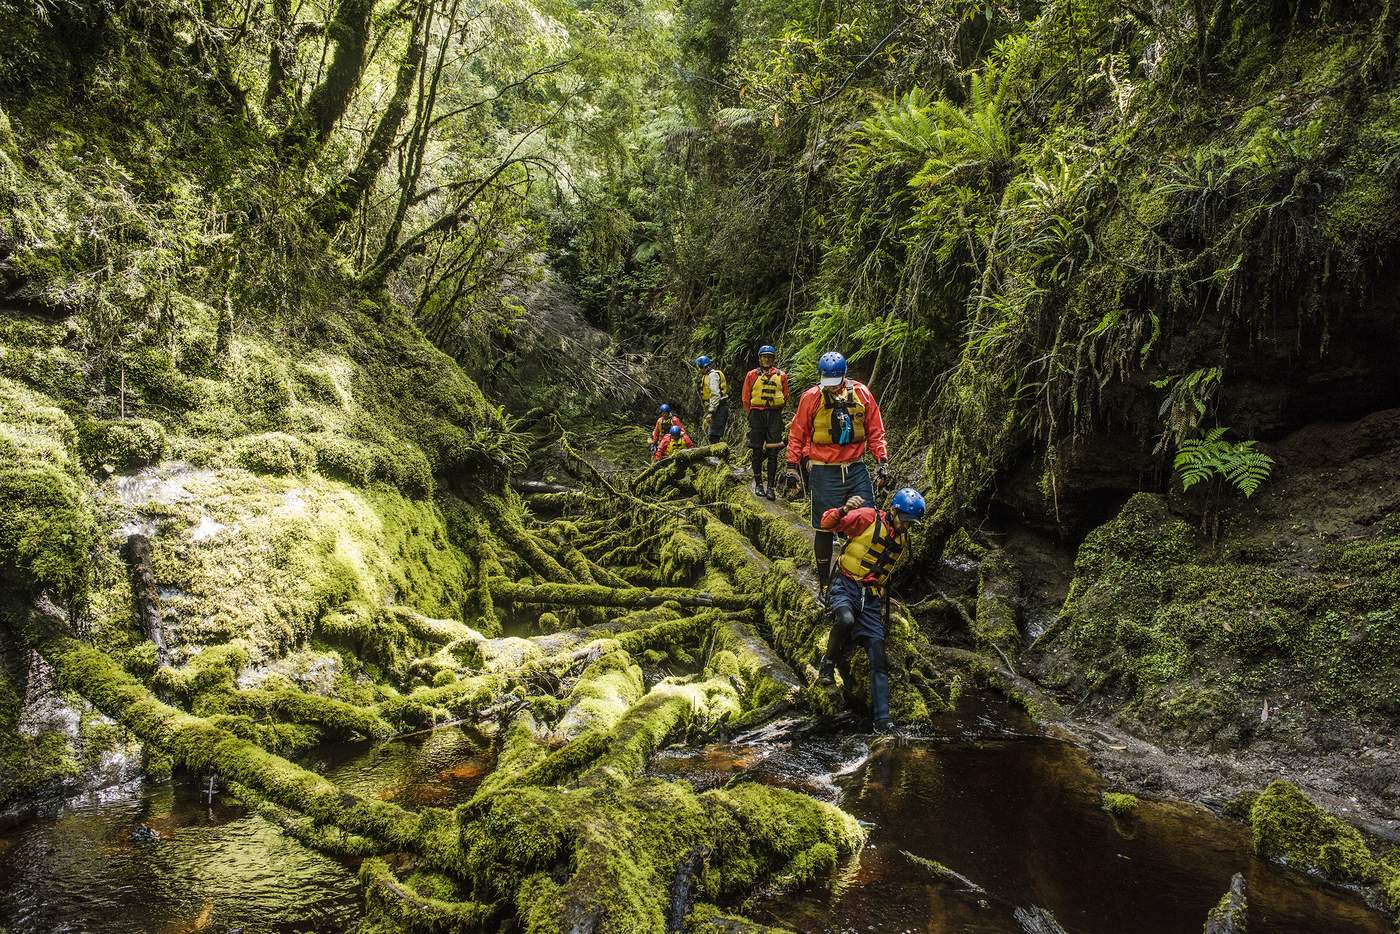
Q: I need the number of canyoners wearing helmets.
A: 6